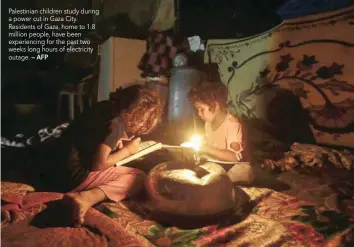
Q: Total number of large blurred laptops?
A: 0